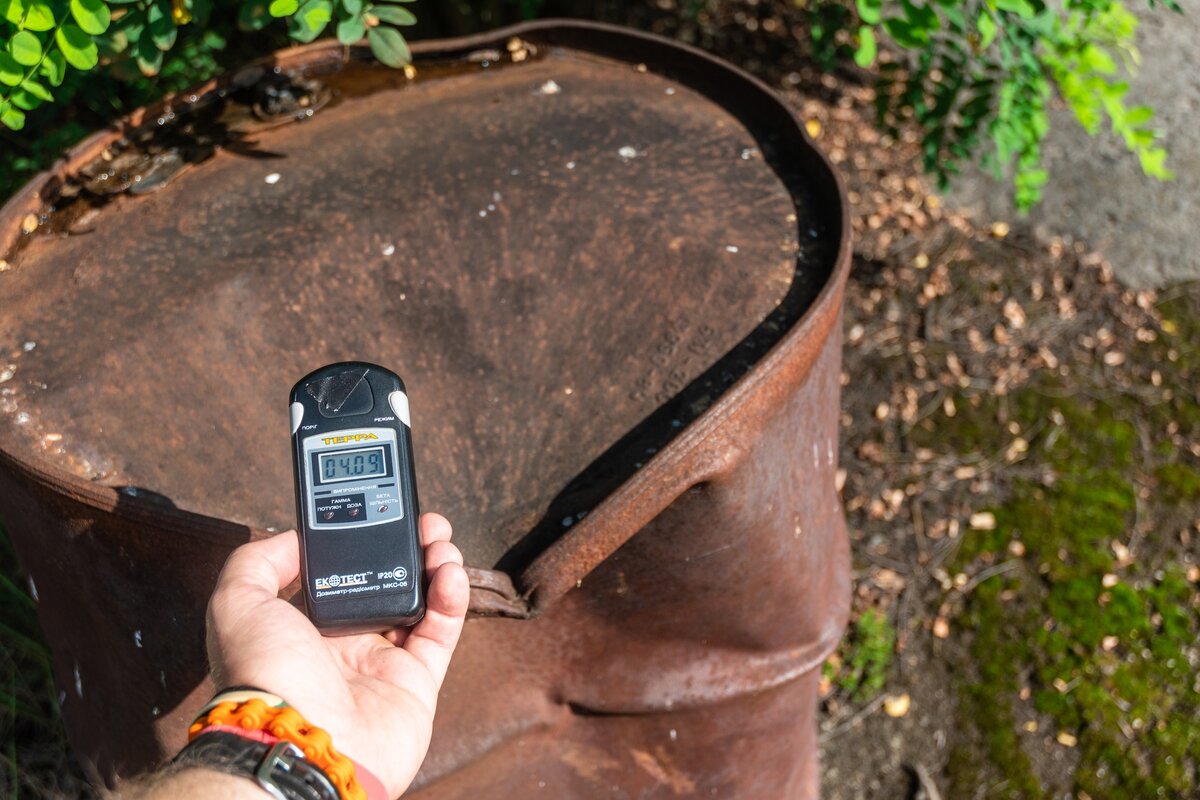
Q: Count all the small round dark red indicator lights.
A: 3